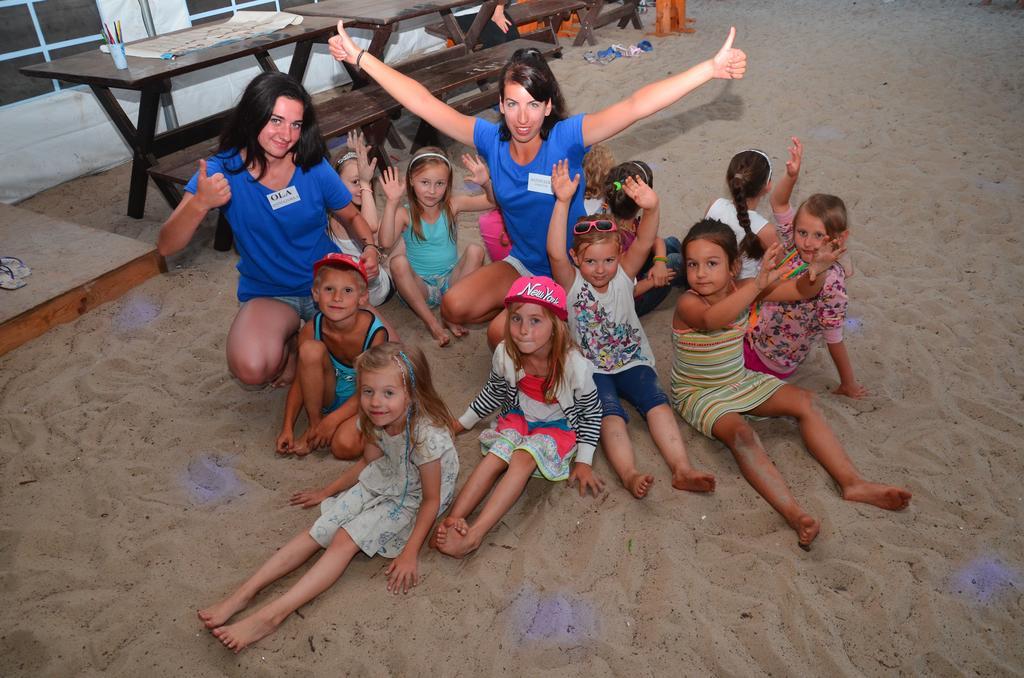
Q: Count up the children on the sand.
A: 11